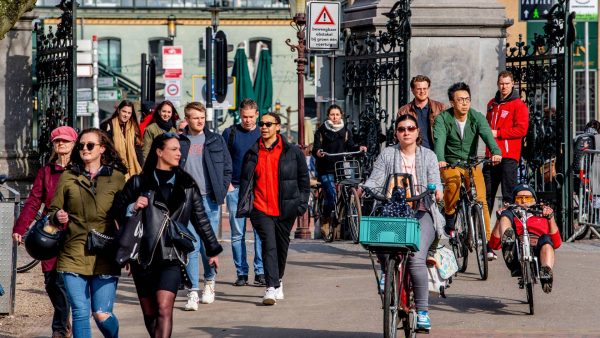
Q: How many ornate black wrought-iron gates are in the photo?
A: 3